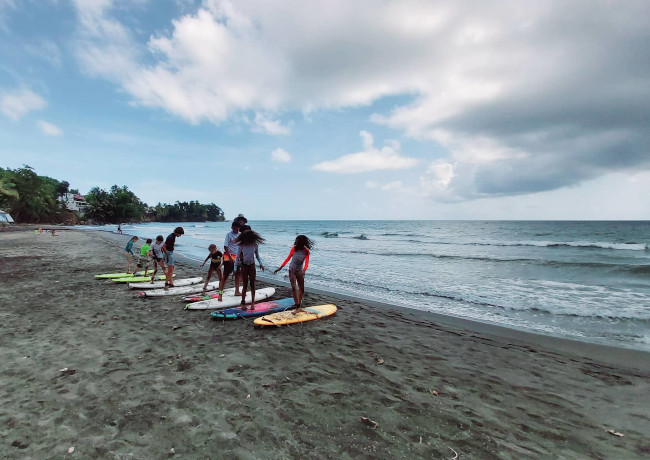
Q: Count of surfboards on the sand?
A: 8